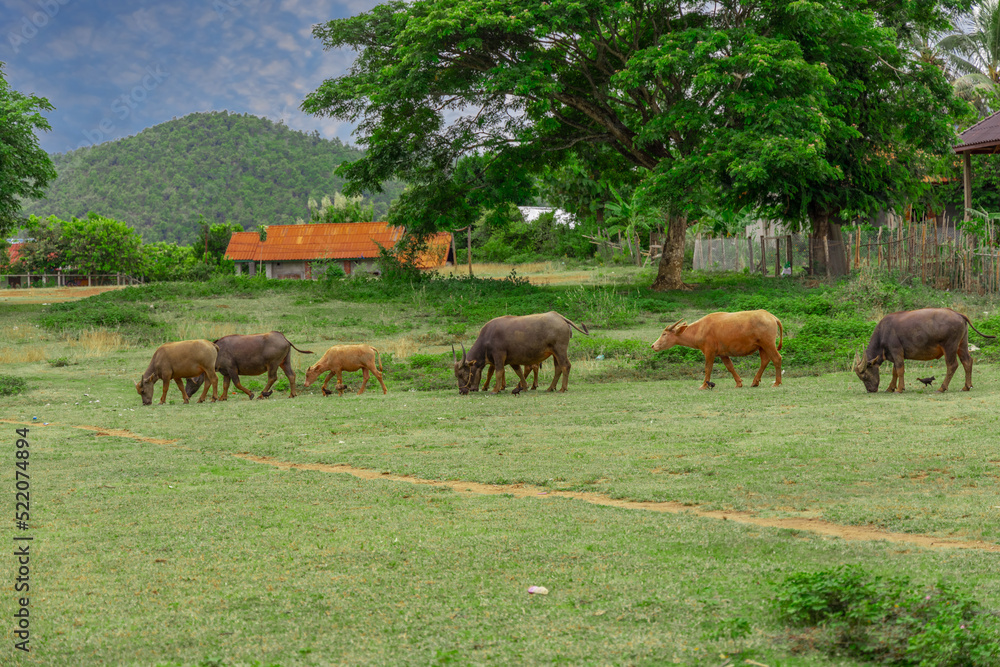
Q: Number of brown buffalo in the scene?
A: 3